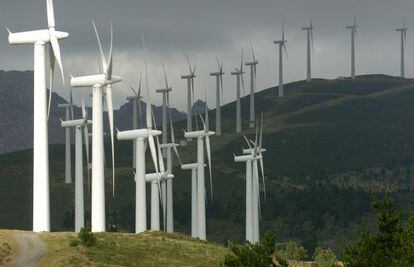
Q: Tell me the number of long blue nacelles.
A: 0